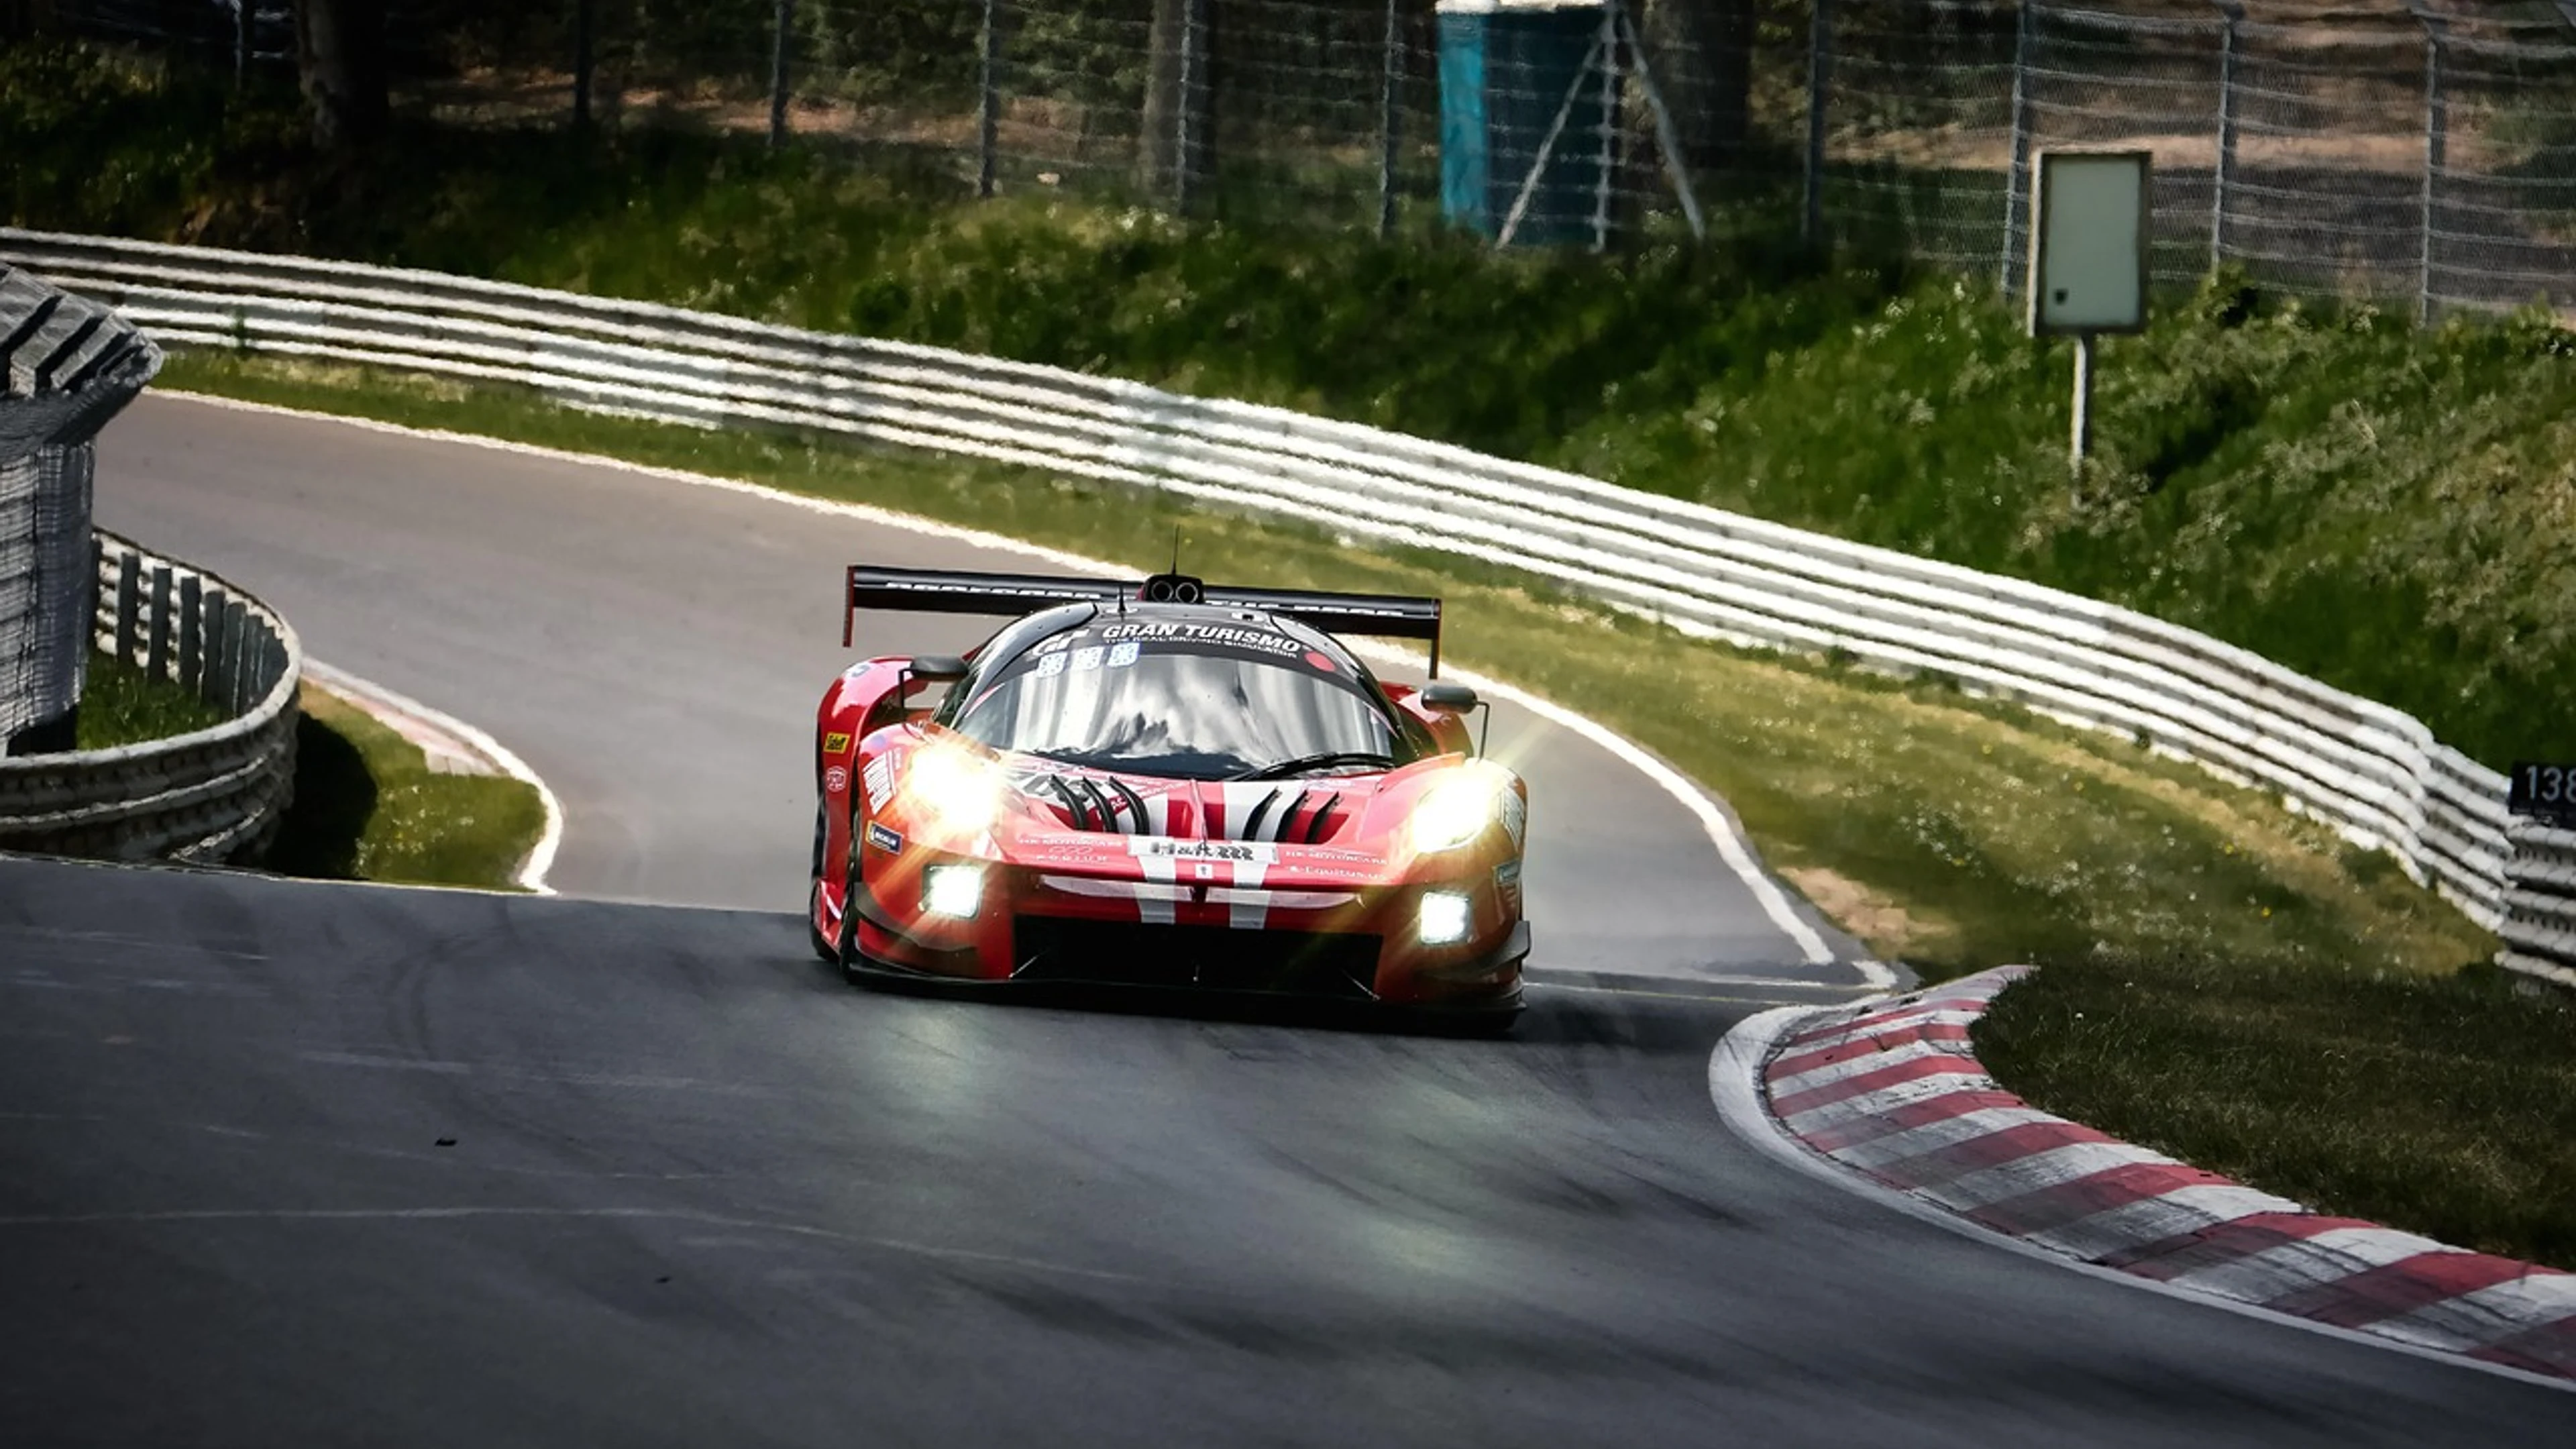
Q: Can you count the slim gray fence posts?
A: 11